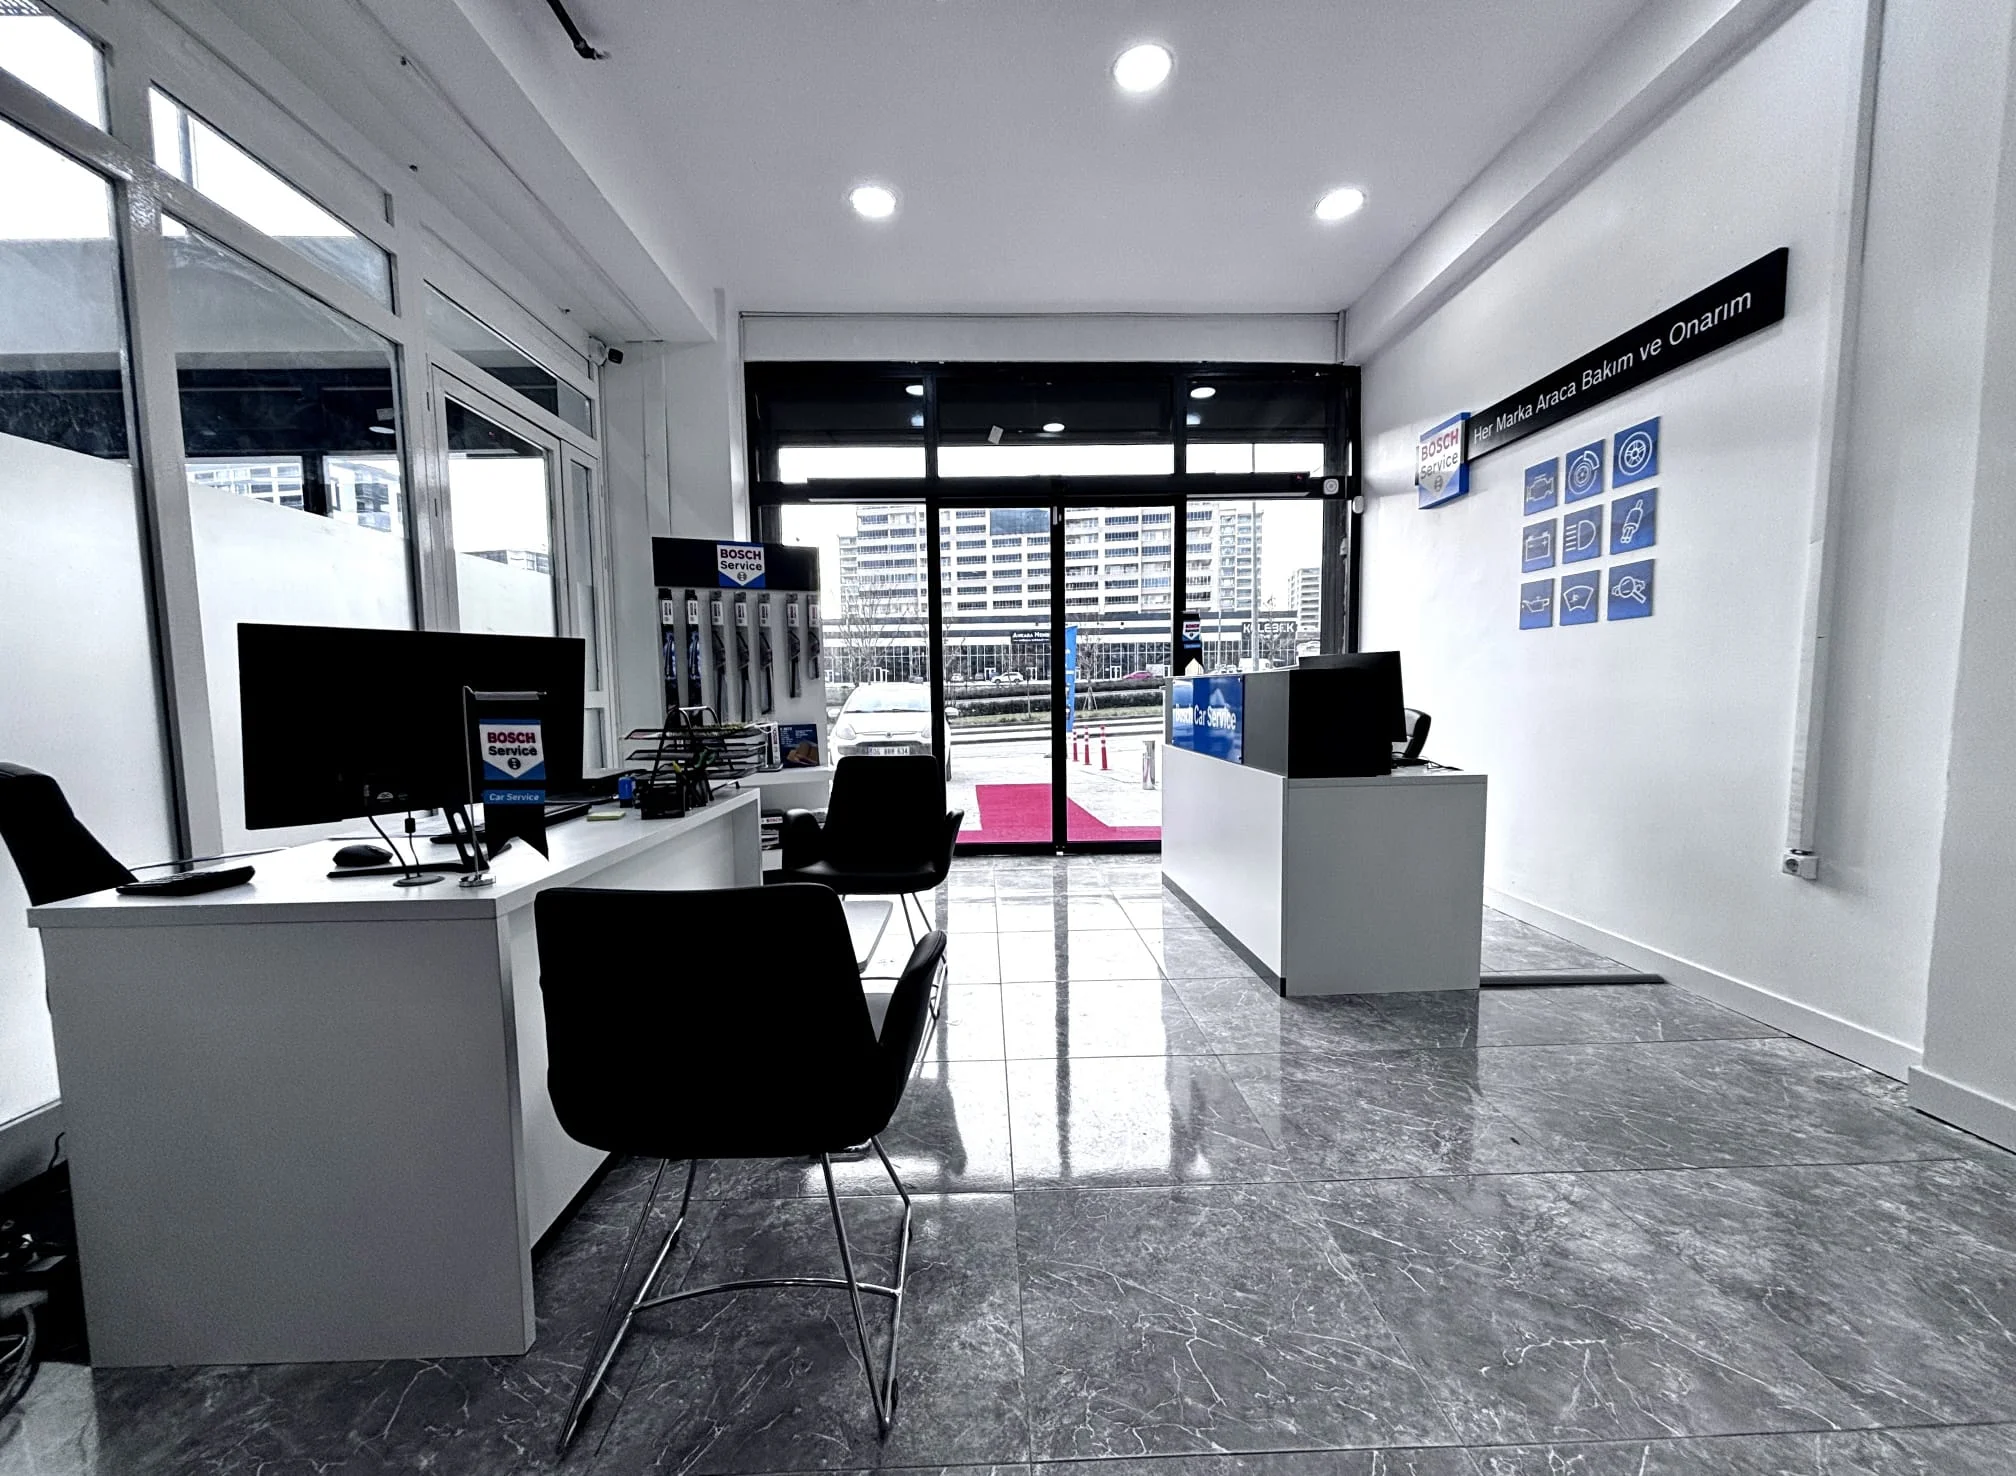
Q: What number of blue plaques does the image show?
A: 9